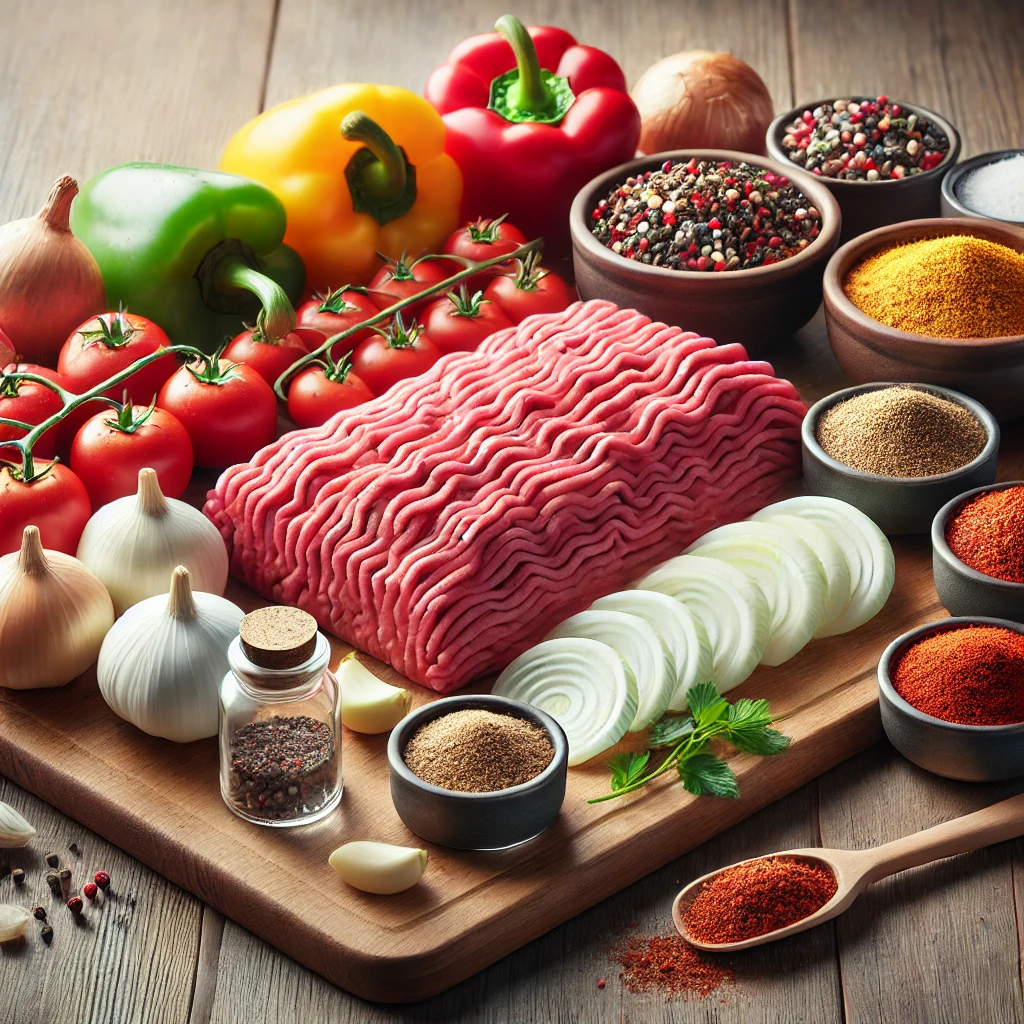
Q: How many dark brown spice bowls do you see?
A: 2